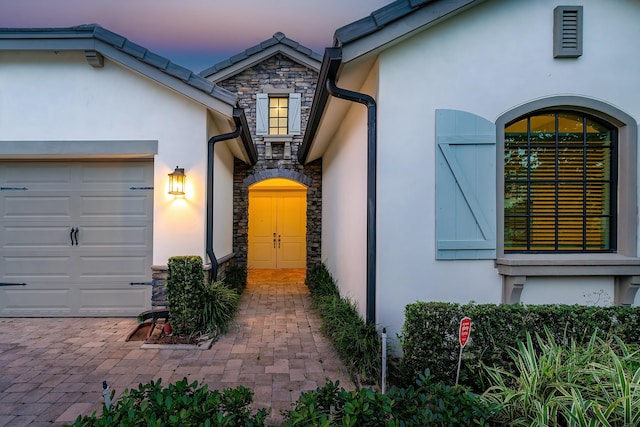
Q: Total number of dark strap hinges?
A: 4